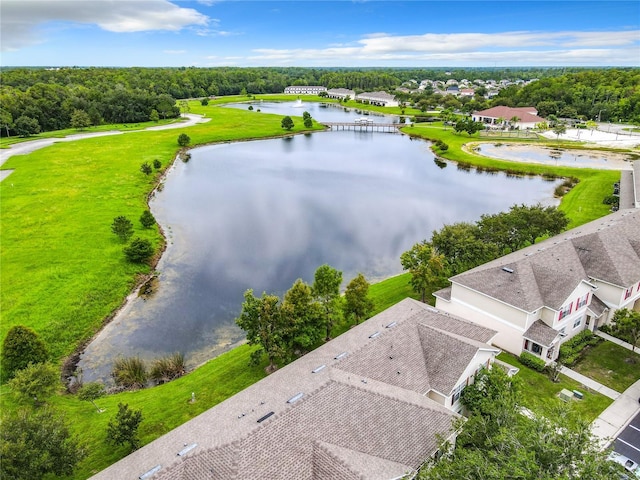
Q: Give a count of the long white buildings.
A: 3